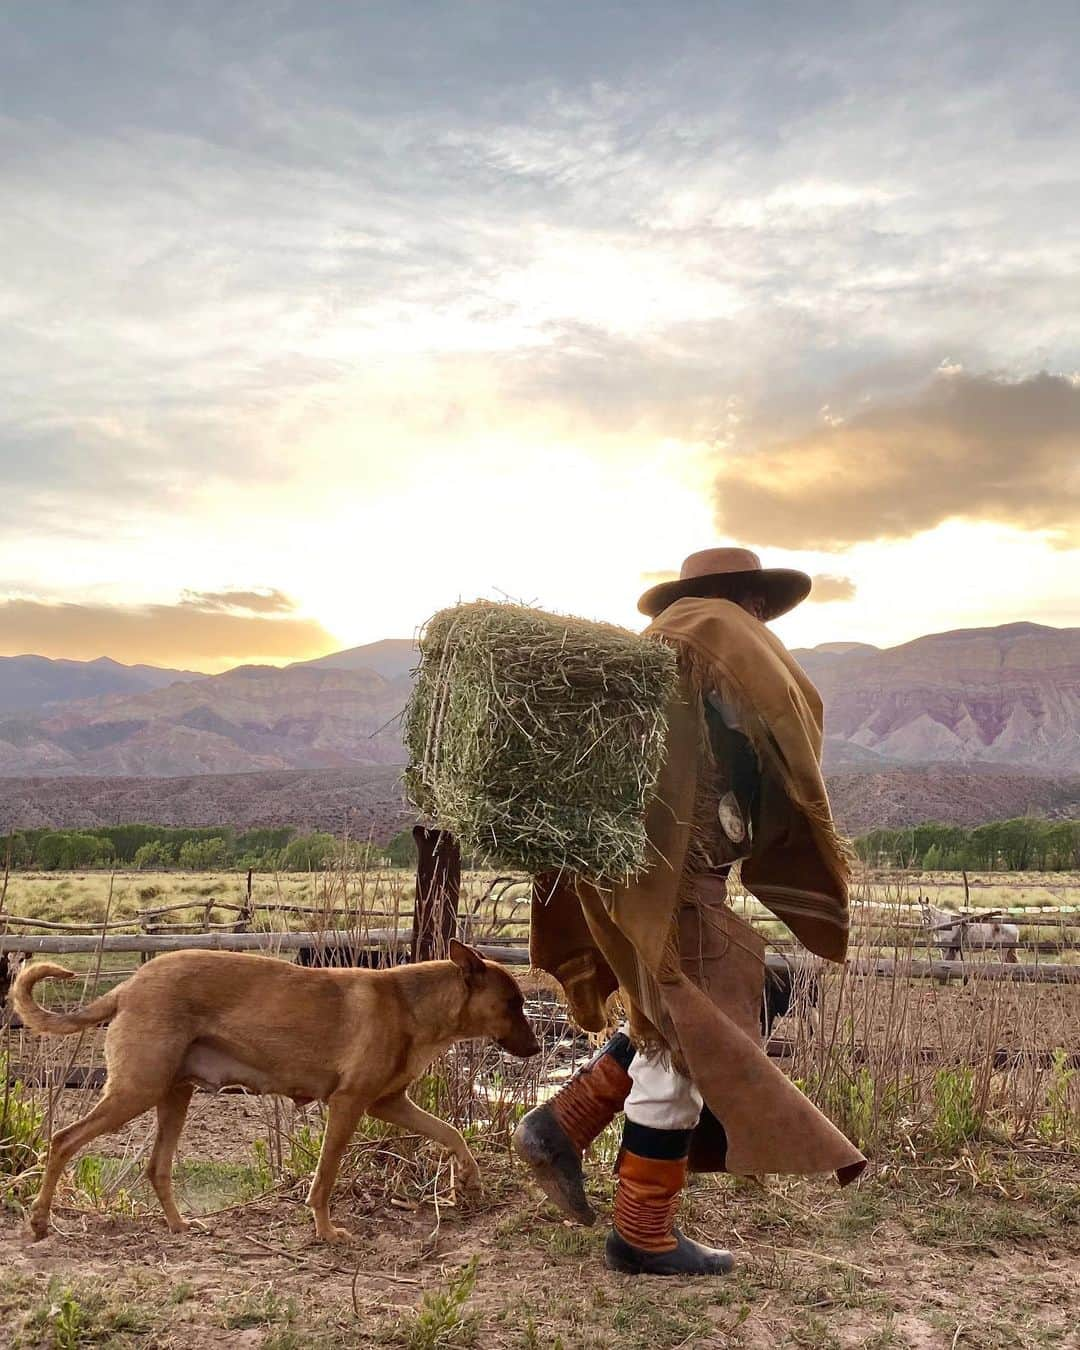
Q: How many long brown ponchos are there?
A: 1